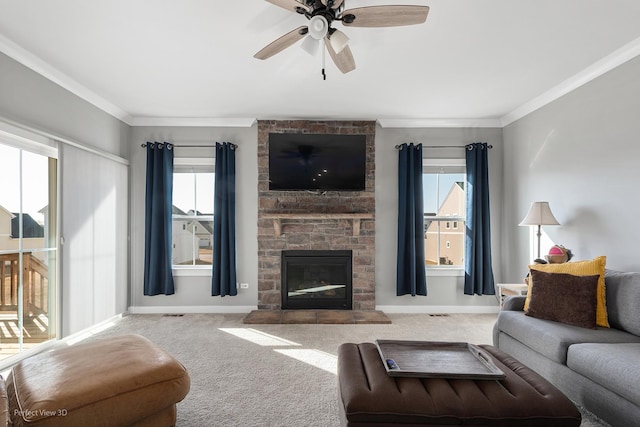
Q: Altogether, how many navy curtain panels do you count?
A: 4